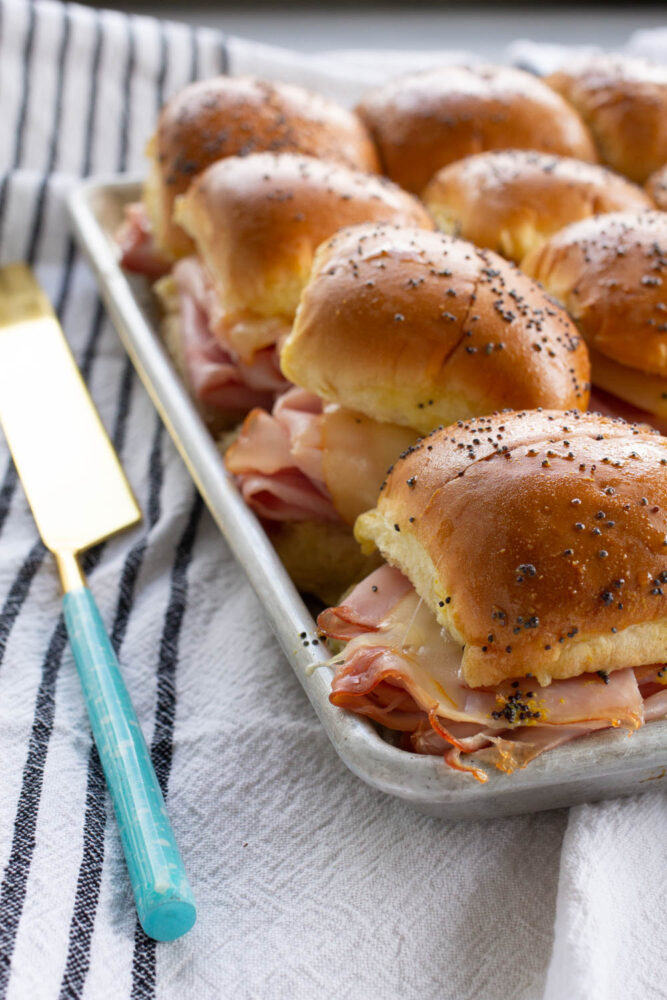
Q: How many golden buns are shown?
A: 9